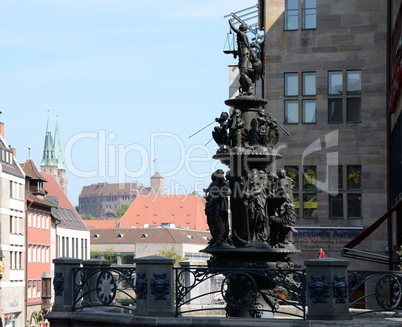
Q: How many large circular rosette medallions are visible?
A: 3